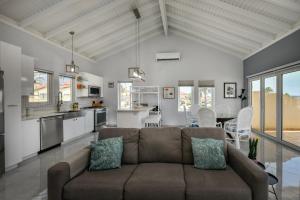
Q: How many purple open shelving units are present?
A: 0